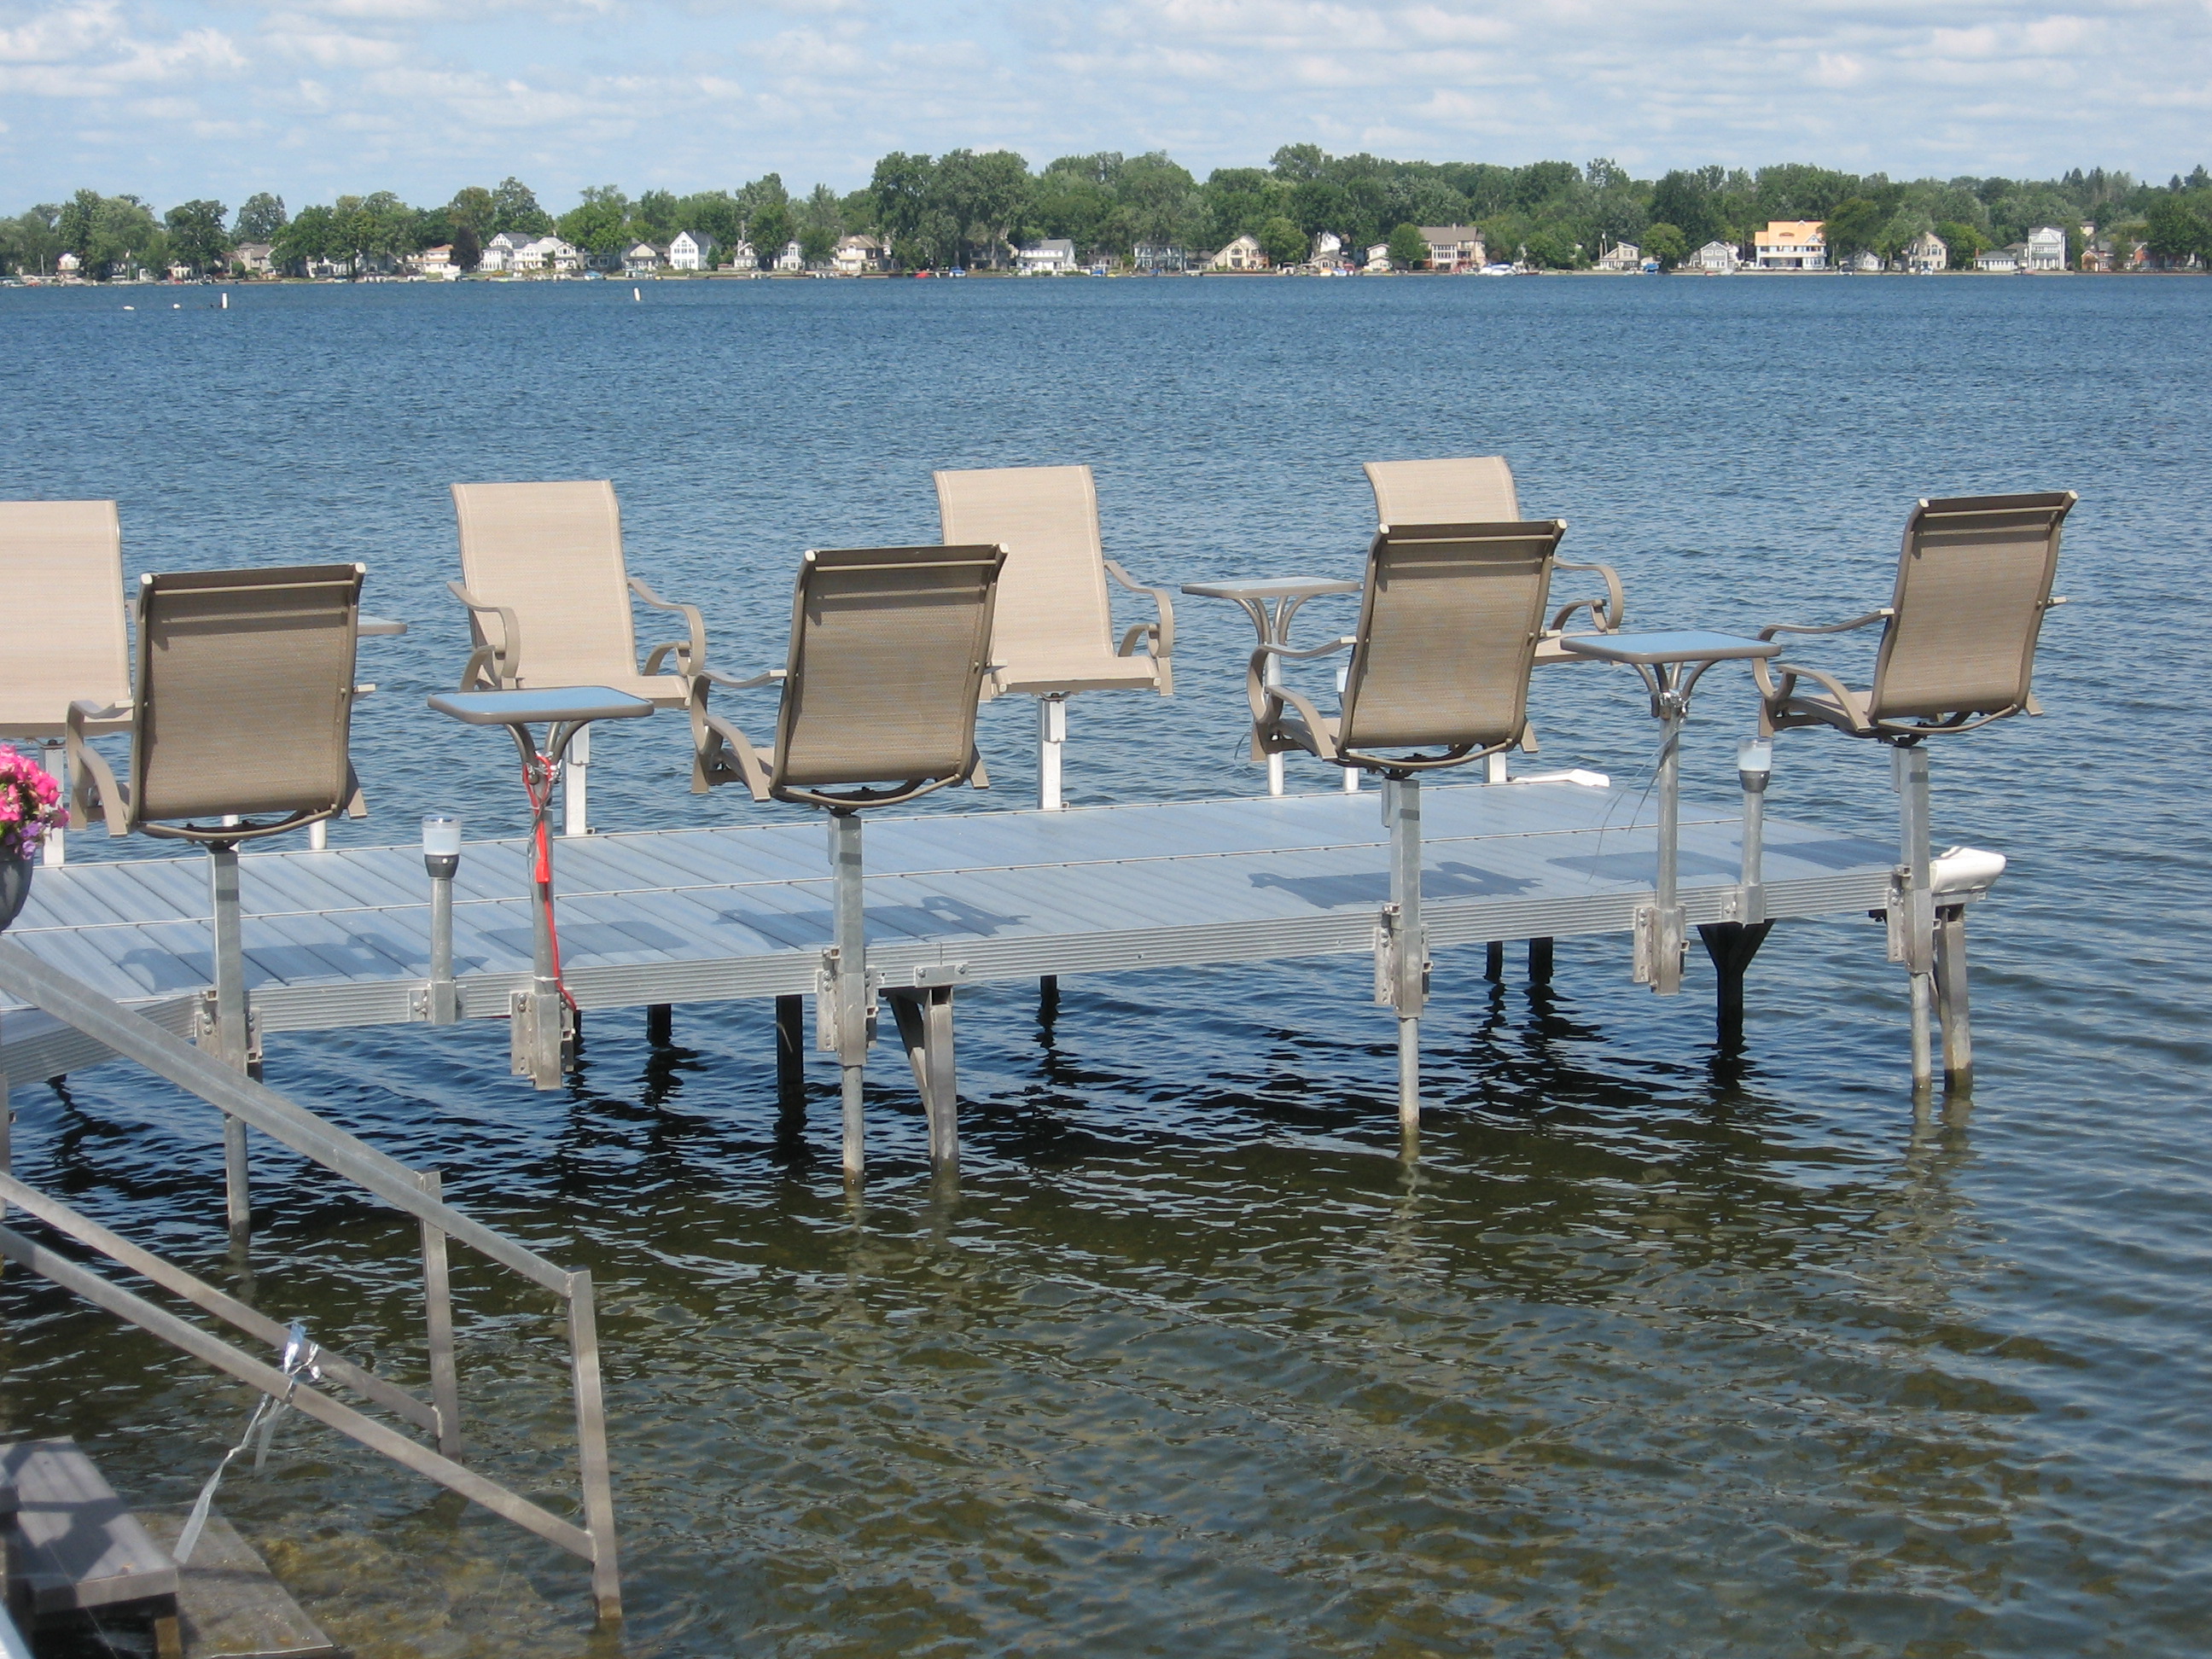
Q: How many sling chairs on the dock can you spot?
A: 8